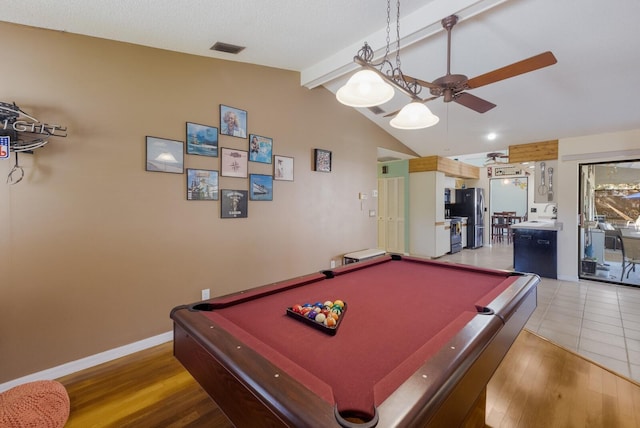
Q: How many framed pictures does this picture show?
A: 10